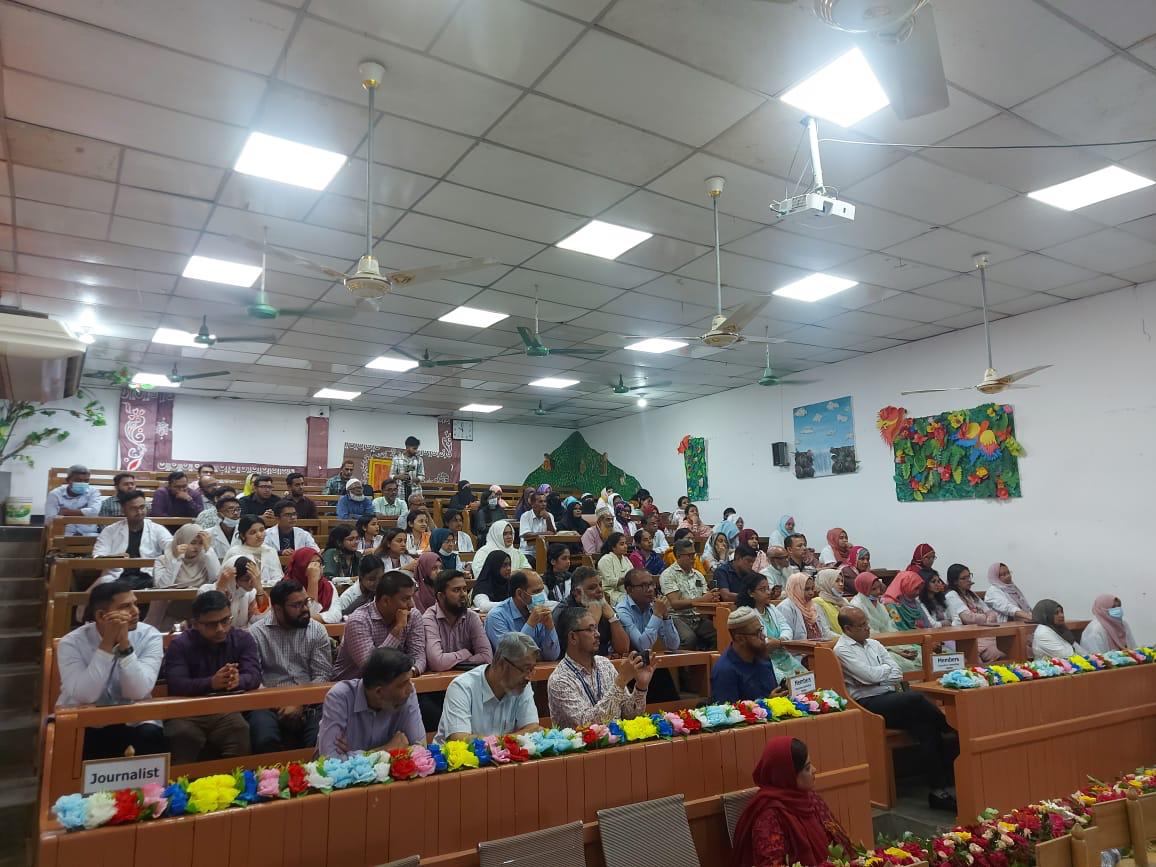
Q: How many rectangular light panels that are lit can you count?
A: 14